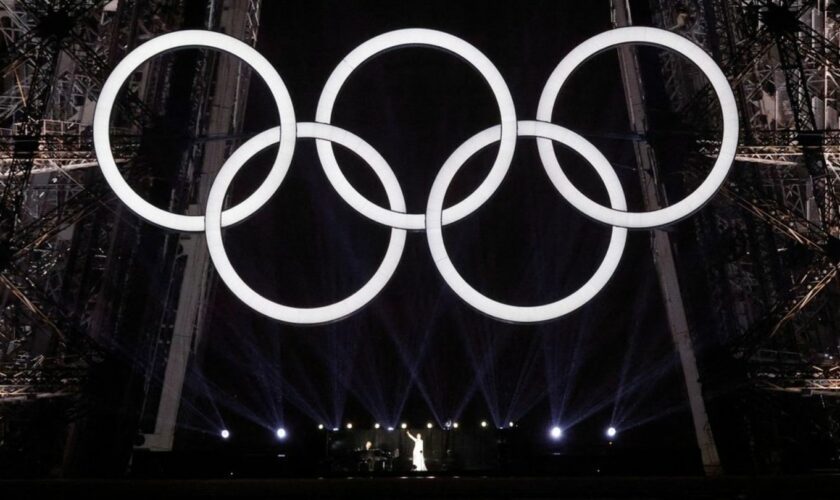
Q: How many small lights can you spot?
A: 12